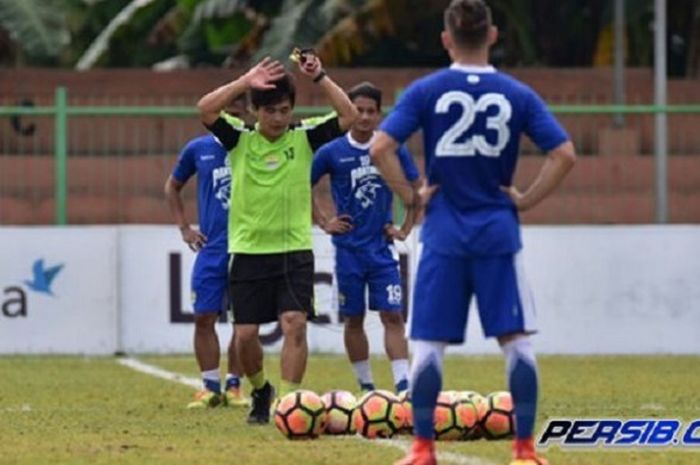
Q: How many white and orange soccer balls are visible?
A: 7